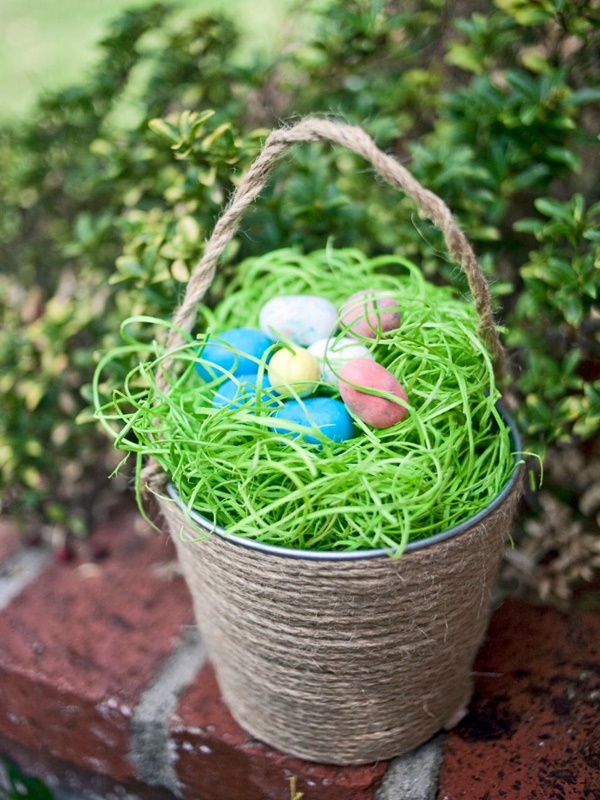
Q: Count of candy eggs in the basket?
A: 8